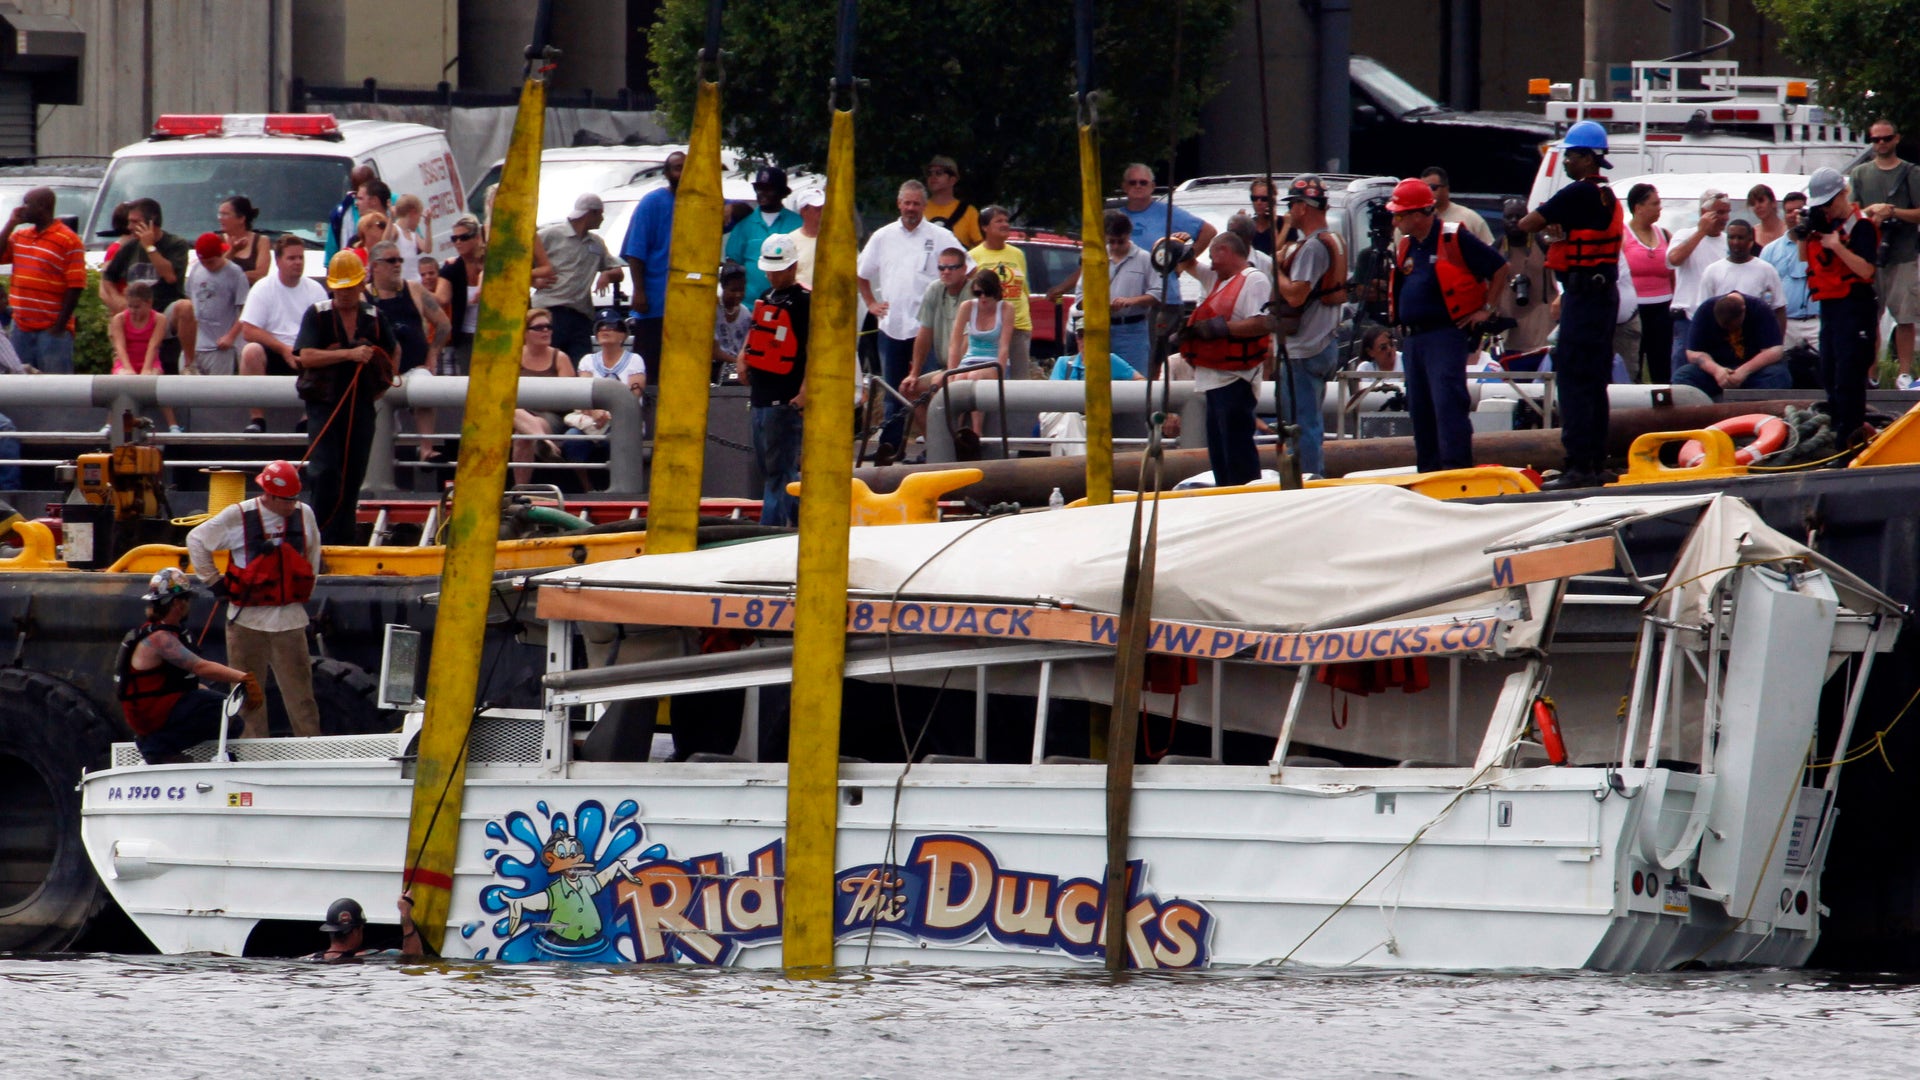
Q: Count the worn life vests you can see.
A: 9